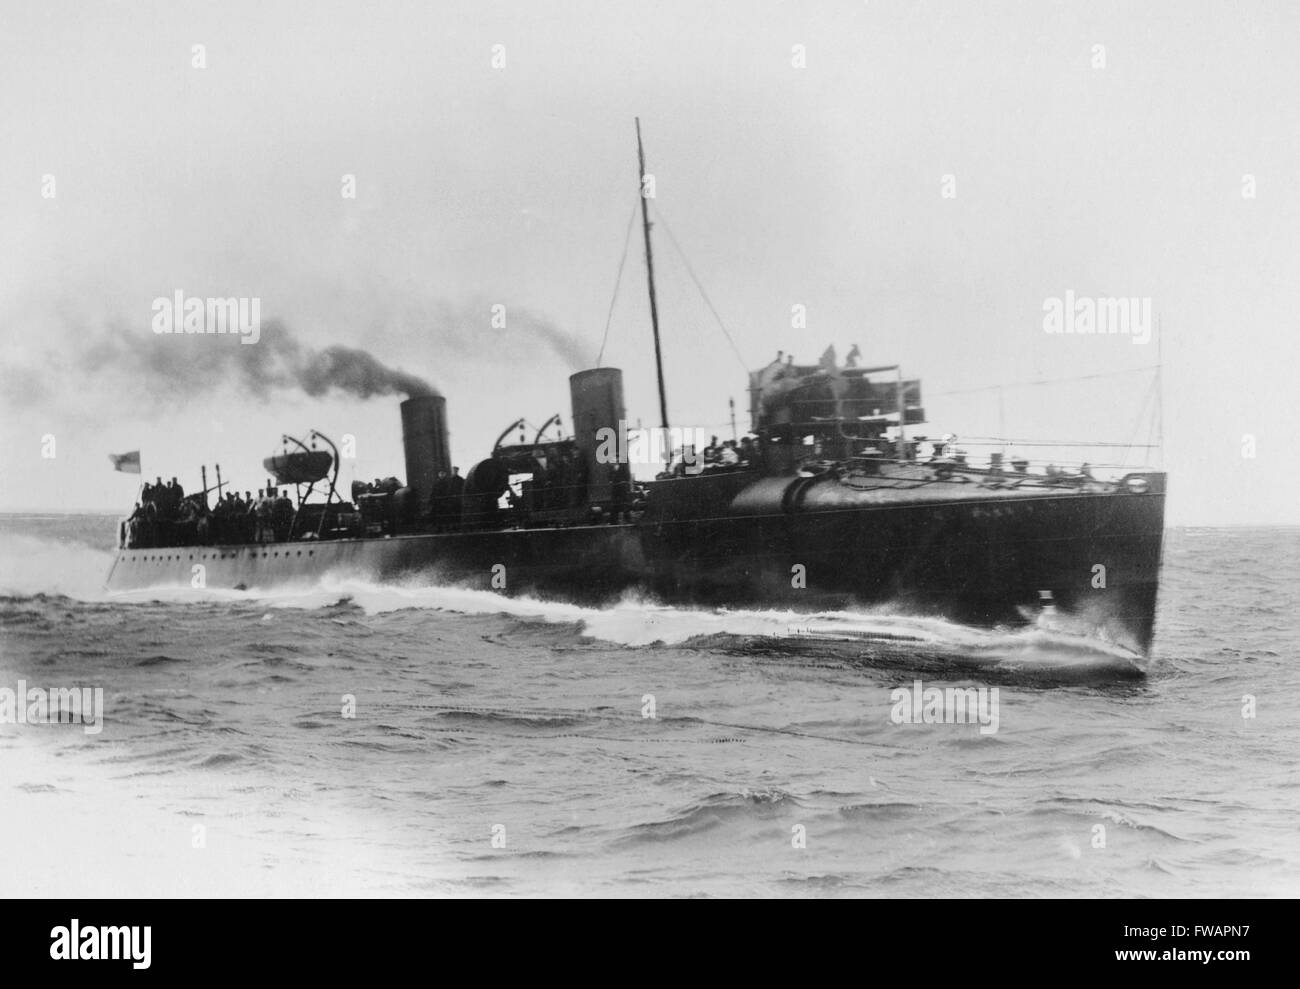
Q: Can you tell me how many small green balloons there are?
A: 0